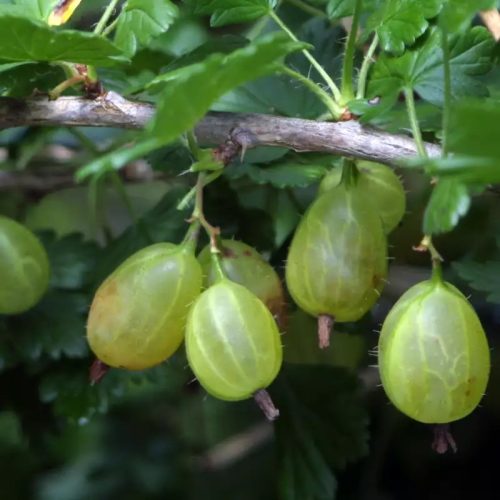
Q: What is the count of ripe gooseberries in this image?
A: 7